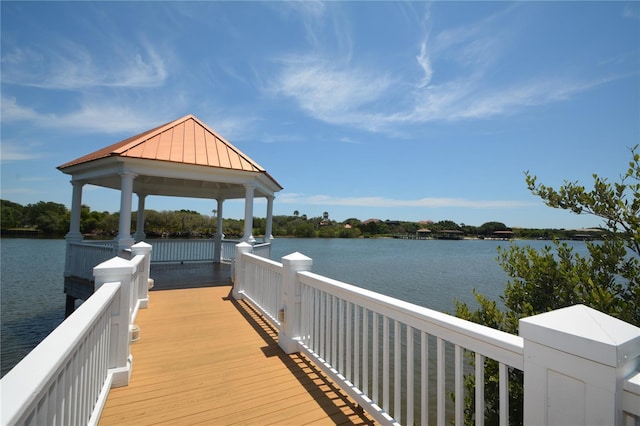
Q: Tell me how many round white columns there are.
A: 6